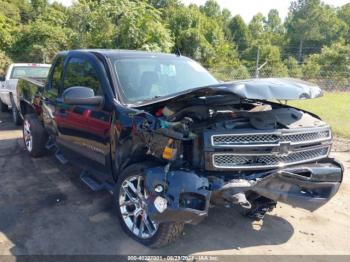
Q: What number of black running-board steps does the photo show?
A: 2